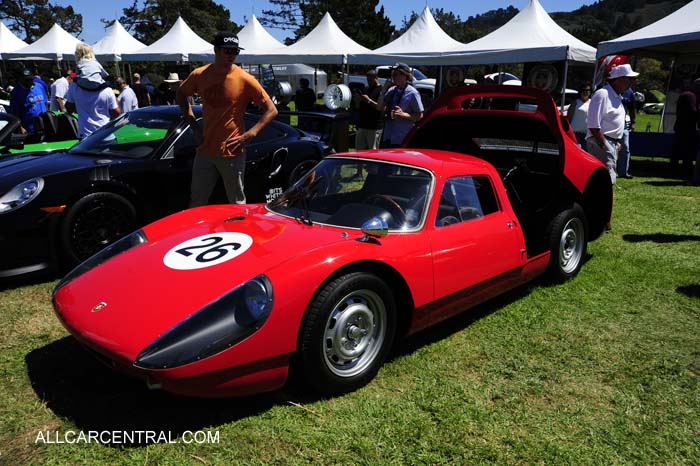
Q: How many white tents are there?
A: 9